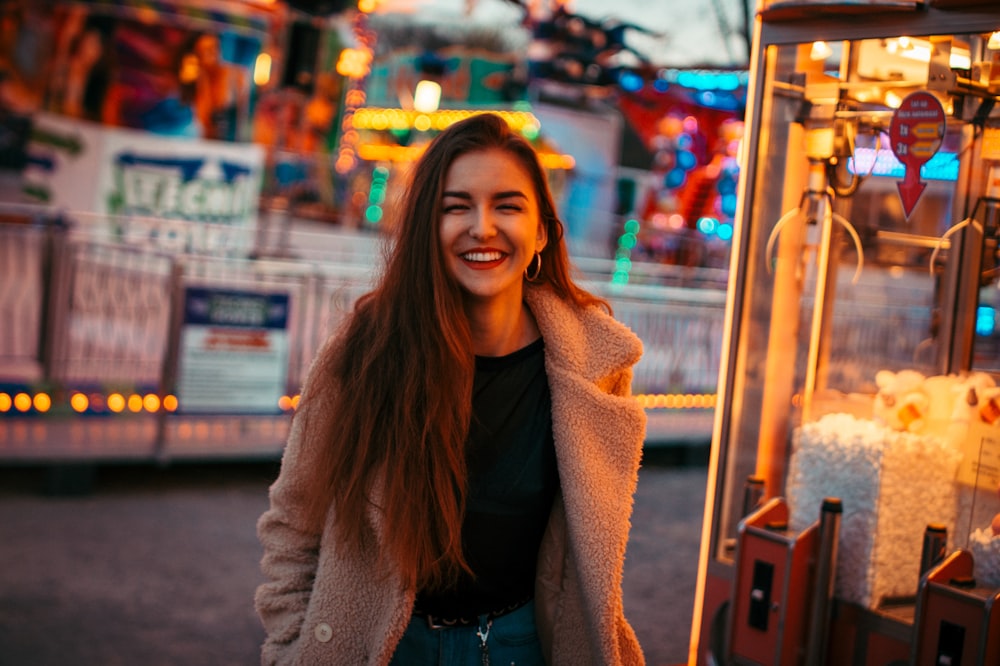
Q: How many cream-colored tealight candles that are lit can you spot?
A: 0